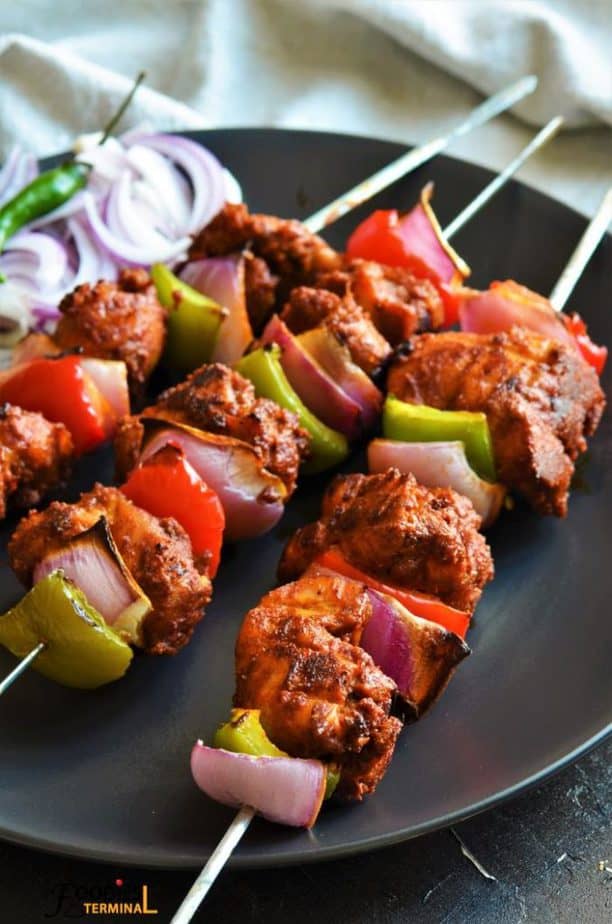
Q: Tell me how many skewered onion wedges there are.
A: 10